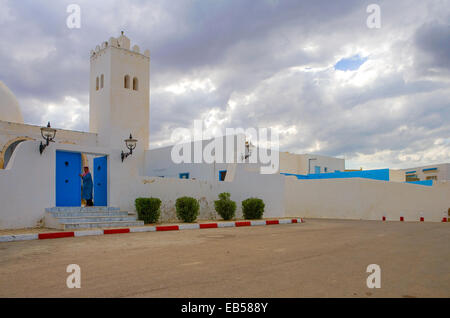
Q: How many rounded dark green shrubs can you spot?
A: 4